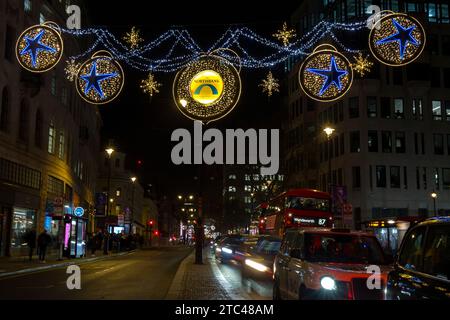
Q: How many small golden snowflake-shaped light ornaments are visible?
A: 6